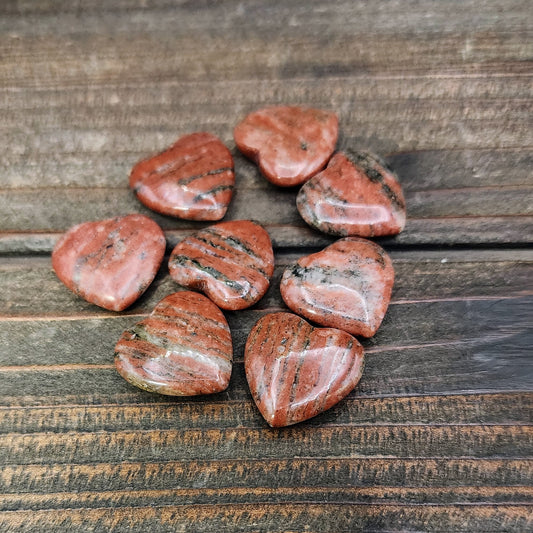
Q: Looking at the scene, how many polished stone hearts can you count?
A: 8